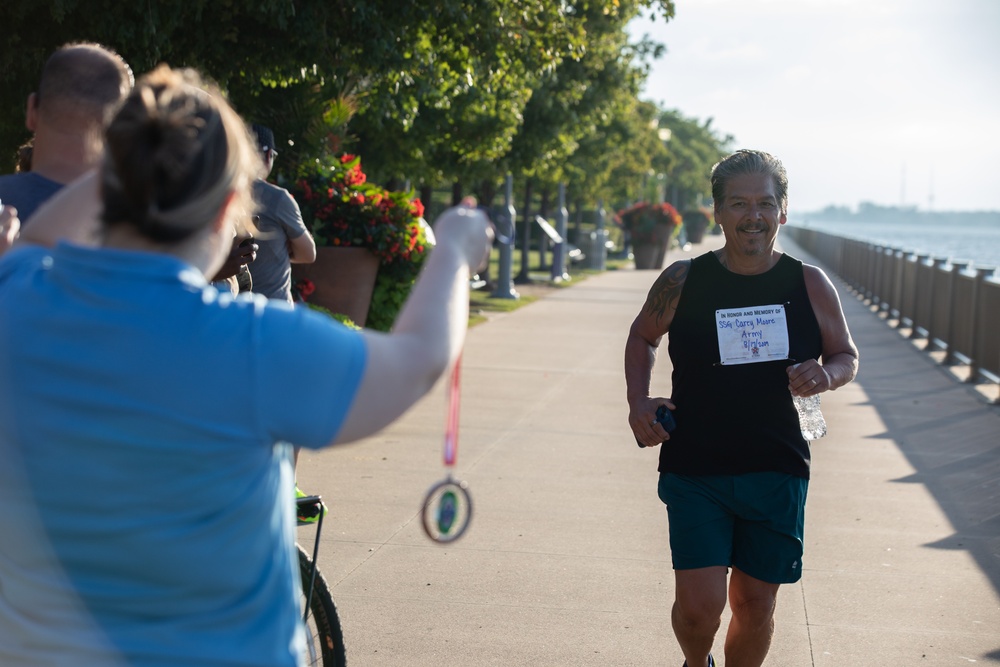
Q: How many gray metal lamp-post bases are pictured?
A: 3